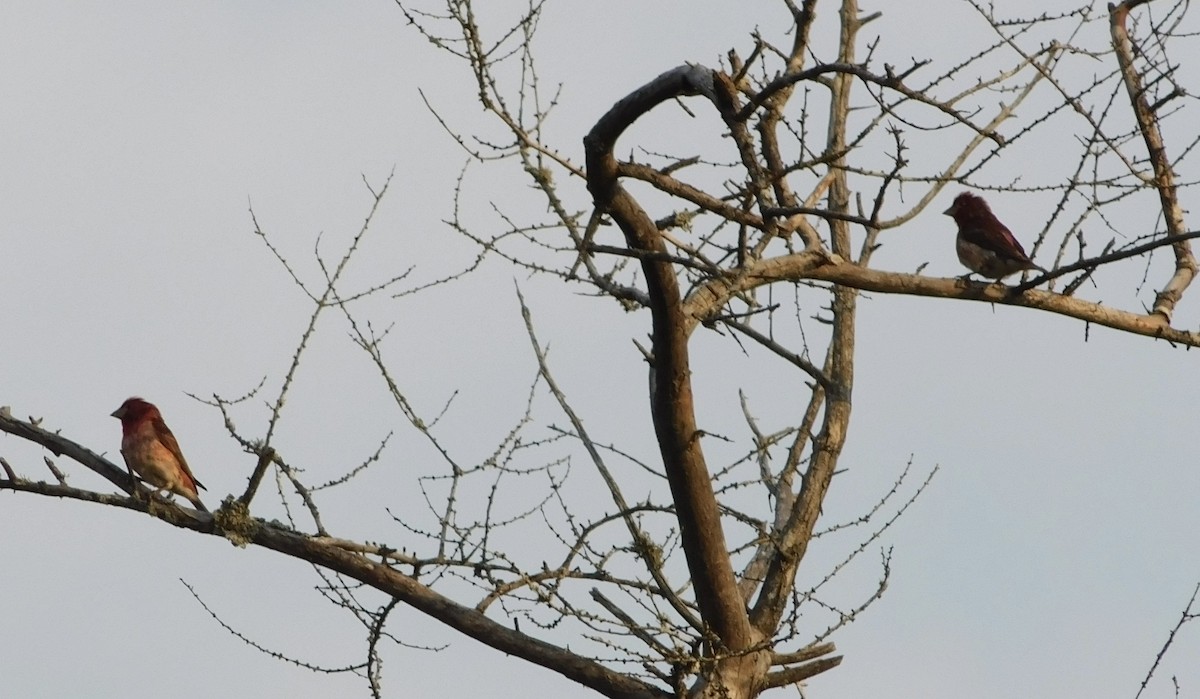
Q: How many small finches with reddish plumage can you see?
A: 2